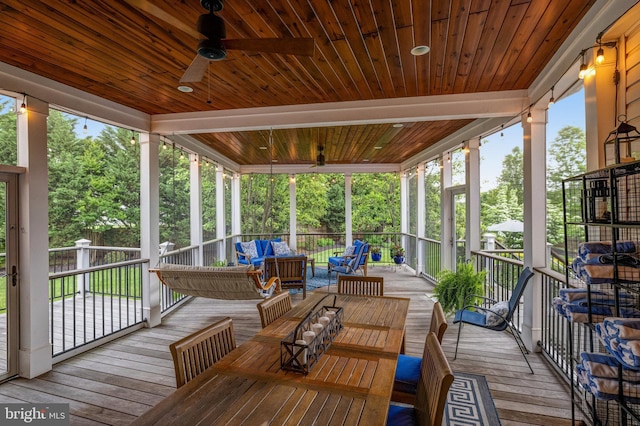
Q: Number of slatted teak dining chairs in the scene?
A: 5